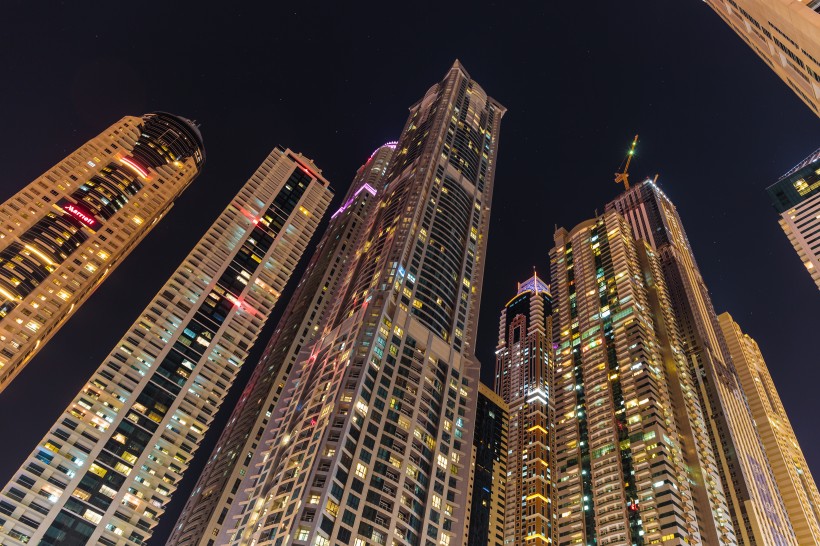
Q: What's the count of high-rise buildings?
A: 11